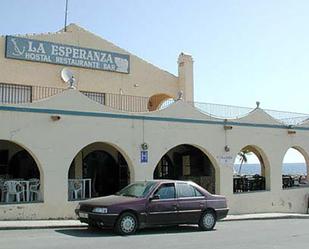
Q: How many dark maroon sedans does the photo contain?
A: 1